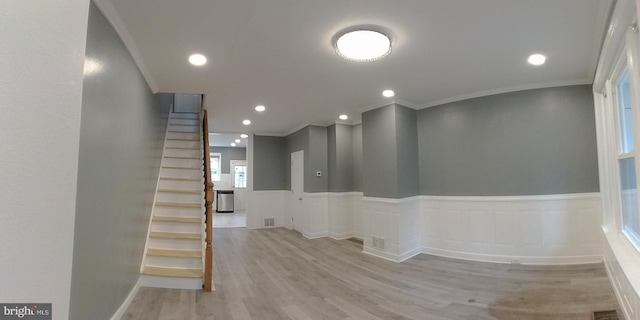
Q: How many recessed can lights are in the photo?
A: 9